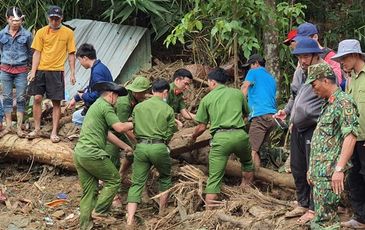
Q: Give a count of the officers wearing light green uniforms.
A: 5